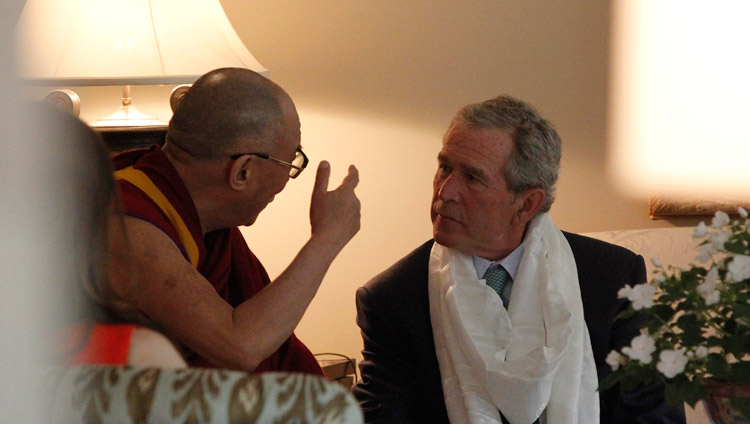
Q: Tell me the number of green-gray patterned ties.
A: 1